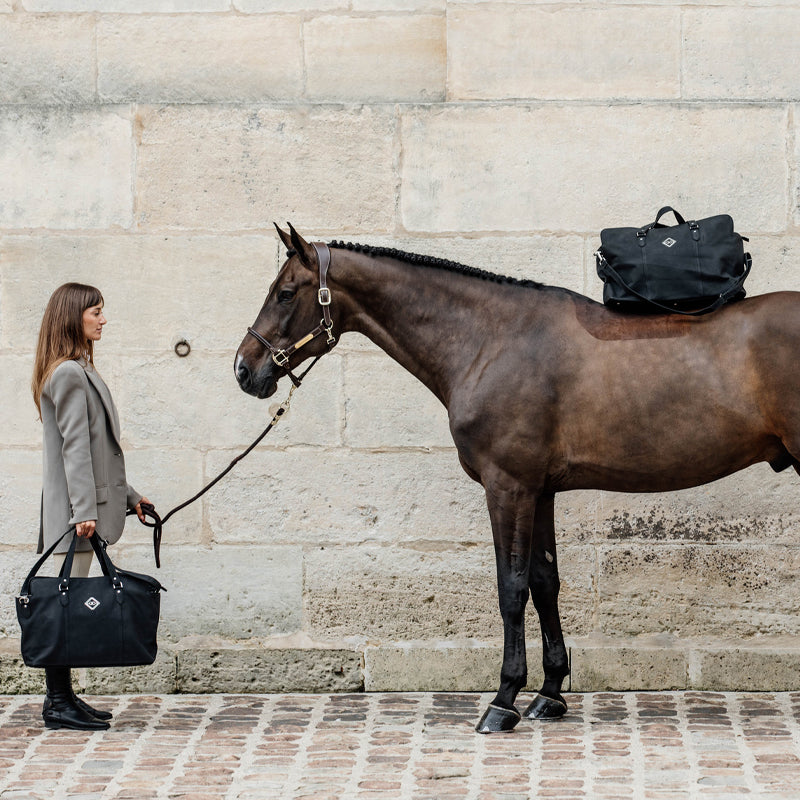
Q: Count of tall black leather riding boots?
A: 2